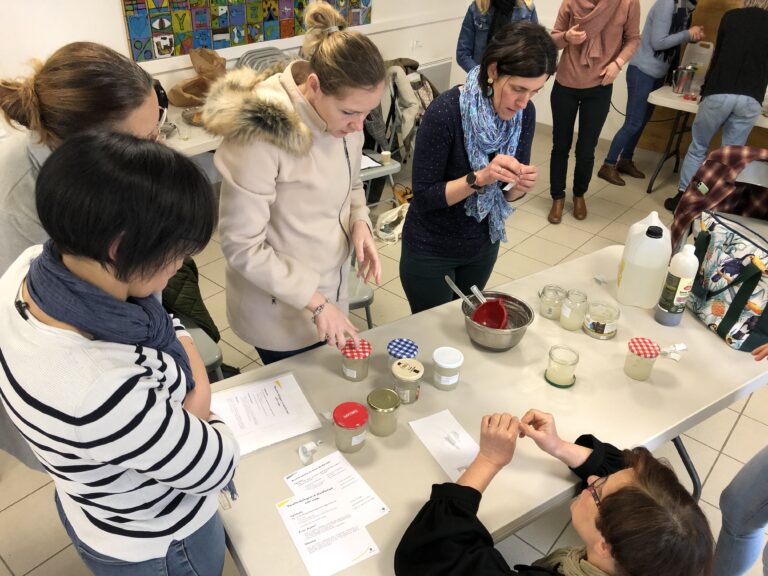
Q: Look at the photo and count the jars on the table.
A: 11